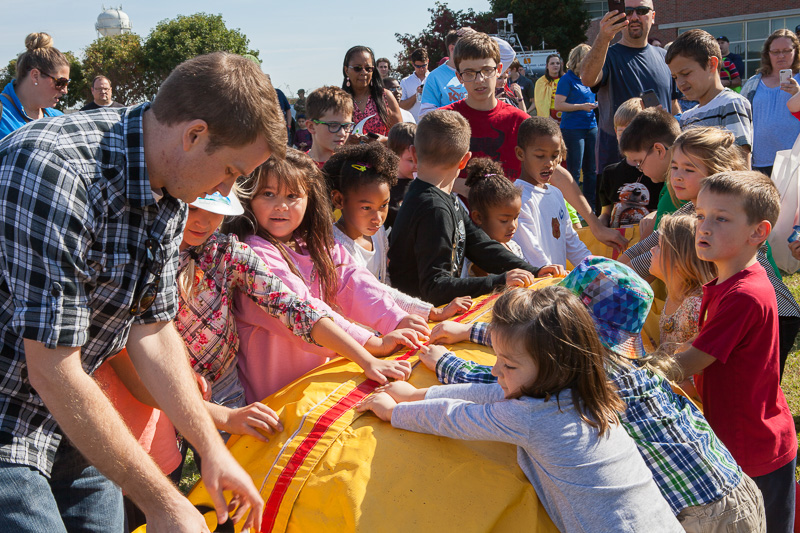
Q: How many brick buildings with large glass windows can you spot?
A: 1